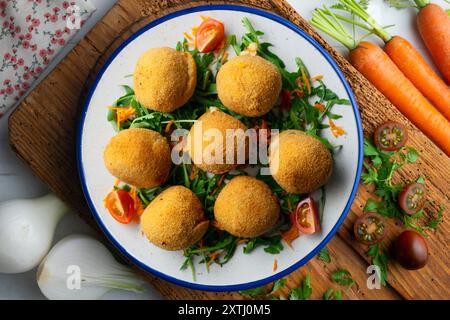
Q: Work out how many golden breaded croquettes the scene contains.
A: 7